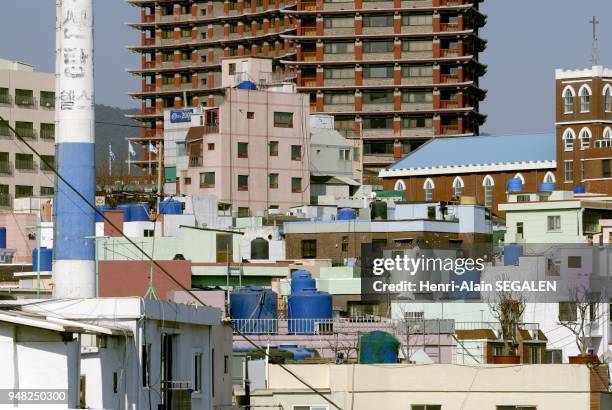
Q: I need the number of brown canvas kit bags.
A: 0